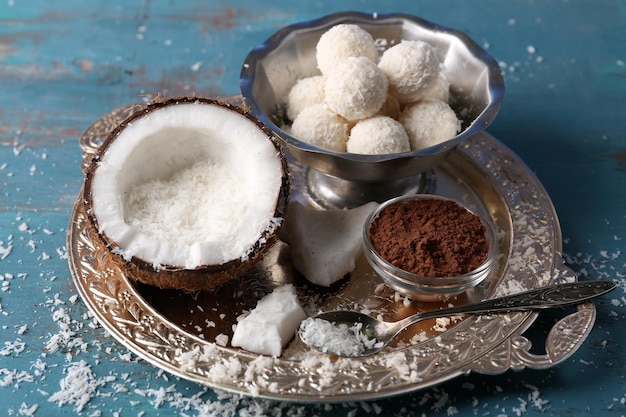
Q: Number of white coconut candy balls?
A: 9